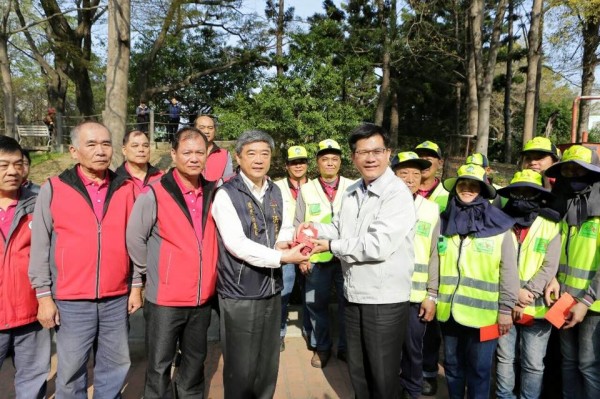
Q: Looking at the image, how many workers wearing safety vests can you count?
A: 9